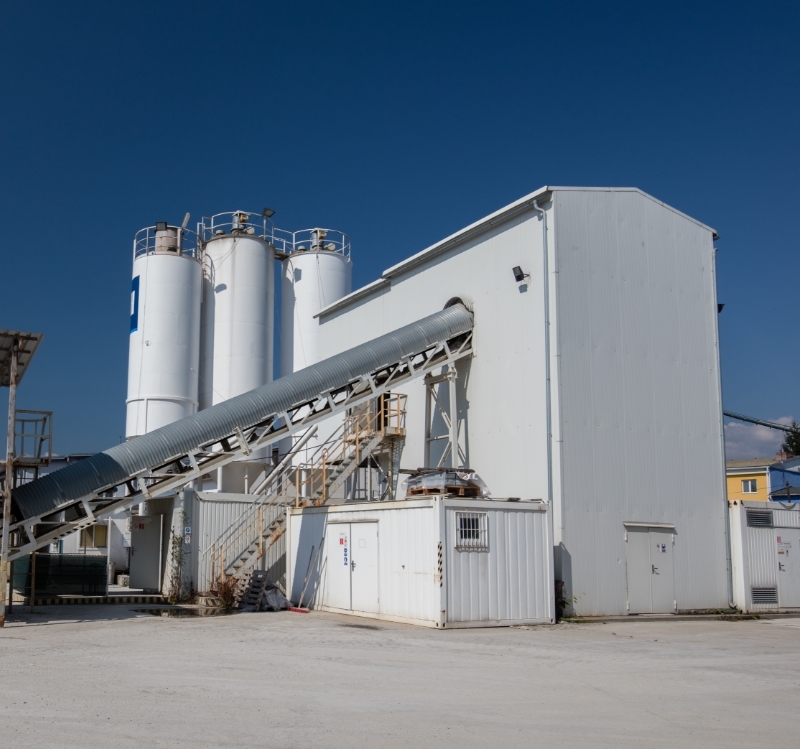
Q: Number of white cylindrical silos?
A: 3